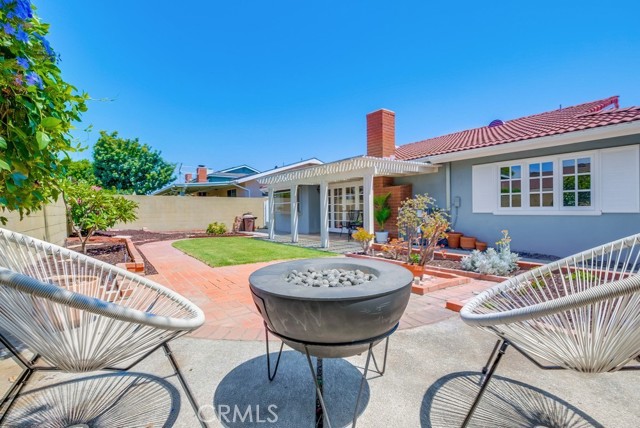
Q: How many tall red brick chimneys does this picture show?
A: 1